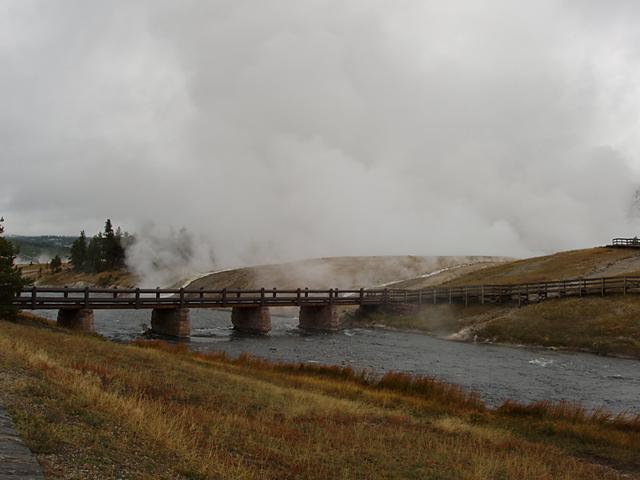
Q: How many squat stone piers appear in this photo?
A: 4